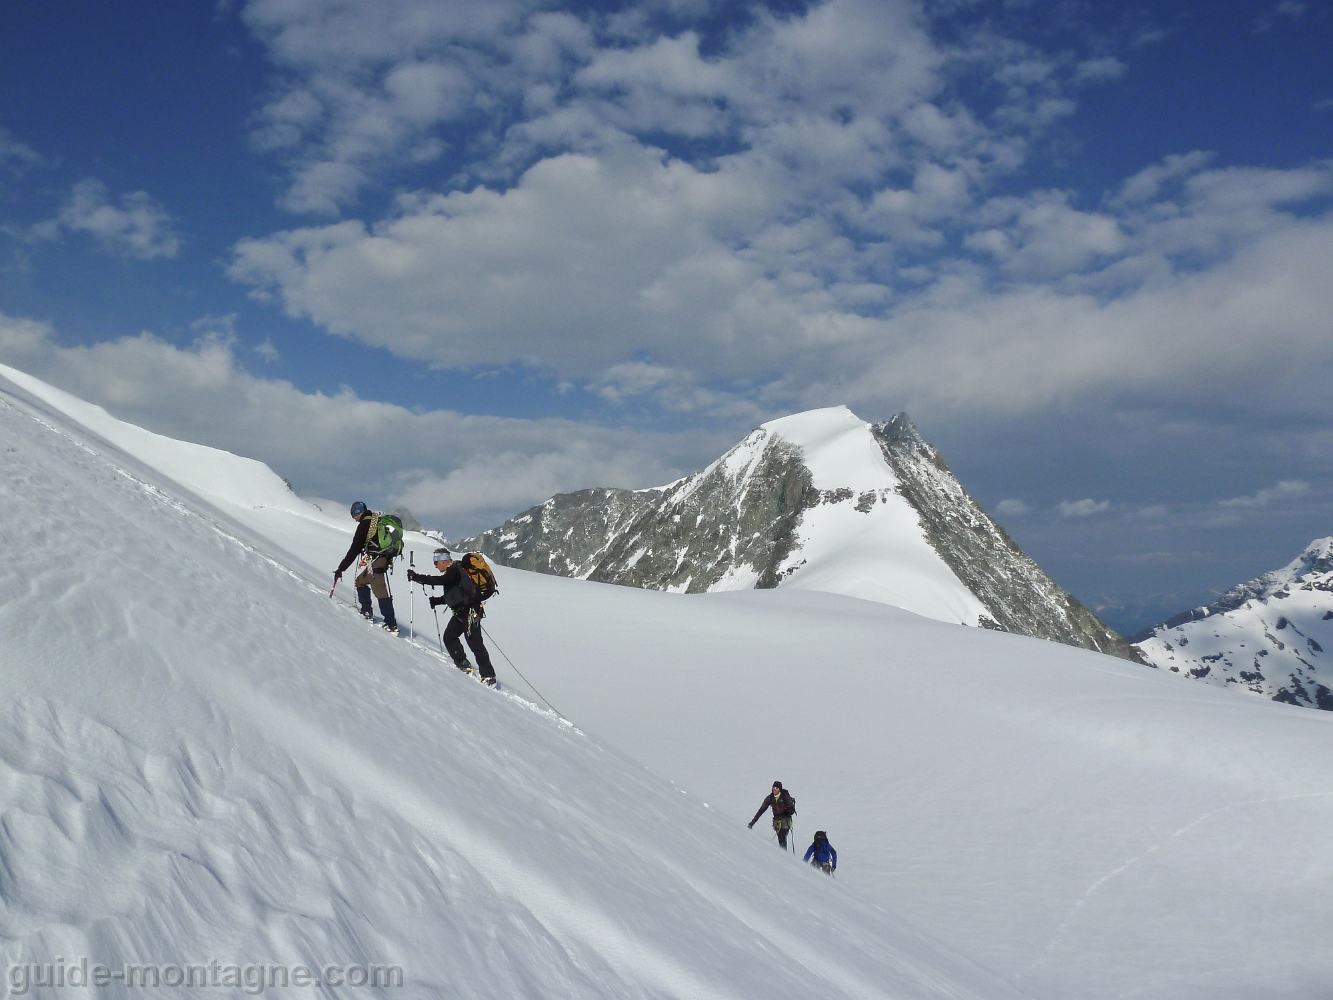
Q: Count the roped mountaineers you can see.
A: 4